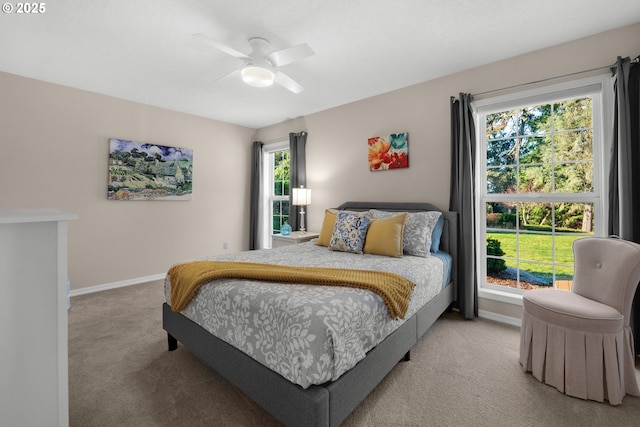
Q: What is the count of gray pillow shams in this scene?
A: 2